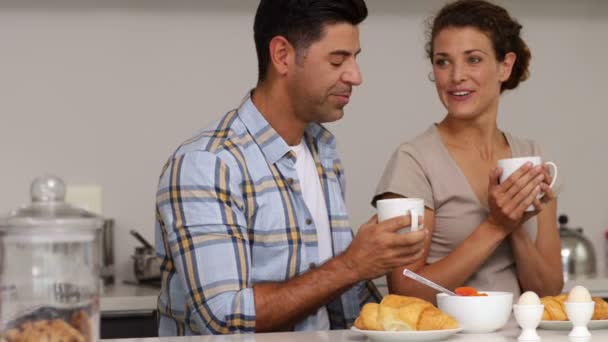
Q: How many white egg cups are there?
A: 2